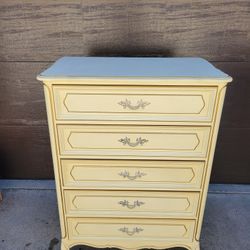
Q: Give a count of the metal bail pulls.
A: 5